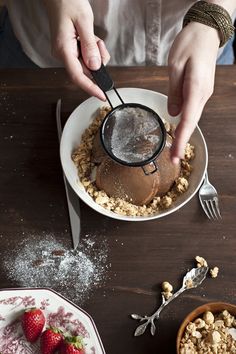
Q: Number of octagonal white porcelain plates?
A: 1